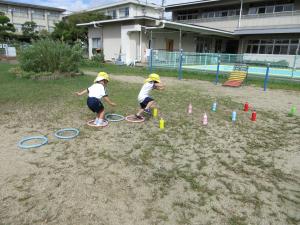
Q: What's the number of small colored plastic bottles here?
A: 9